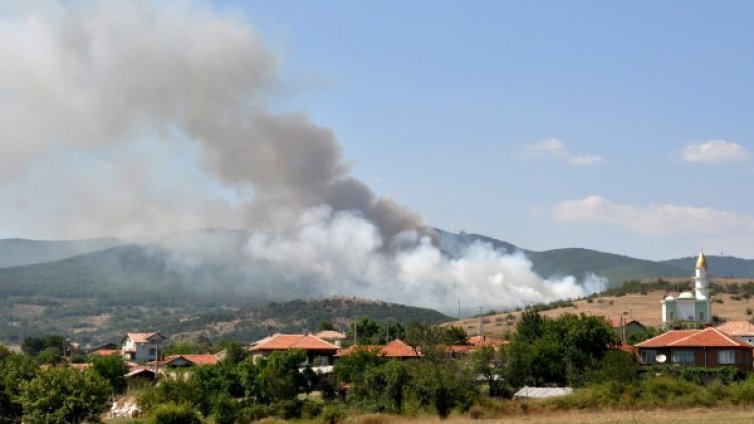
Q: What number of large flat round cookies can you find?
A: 0